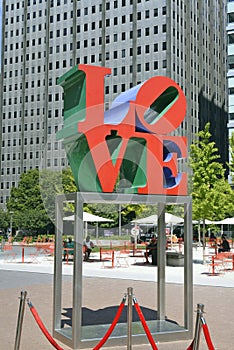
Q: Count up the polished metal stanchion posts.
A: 3